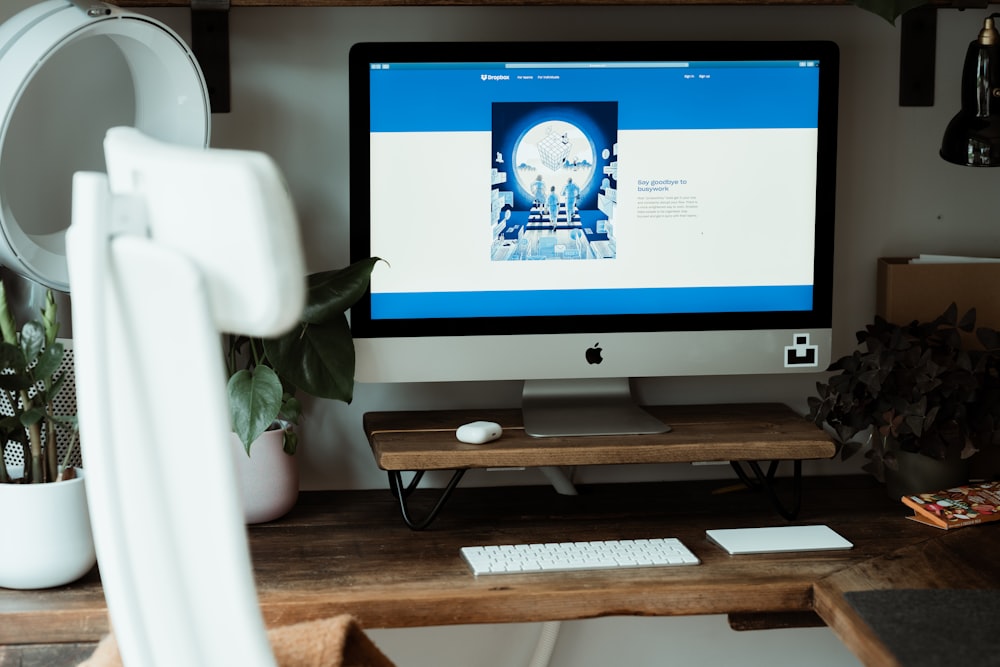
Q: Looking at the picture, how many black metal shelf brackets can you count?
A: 2